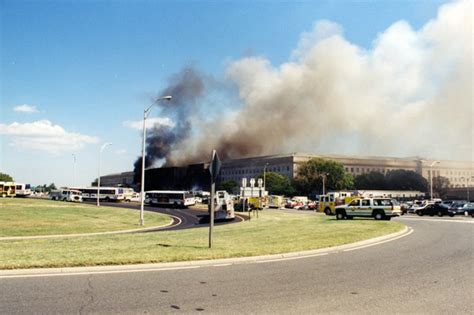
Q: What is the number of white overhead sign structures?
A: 1